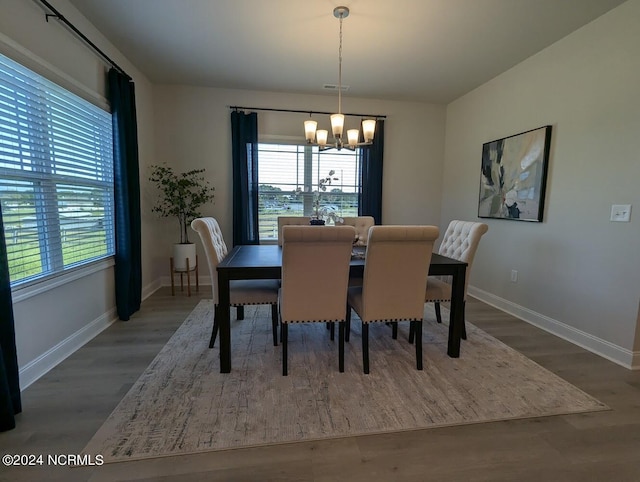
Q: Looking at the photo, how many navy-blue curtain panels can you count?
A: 4